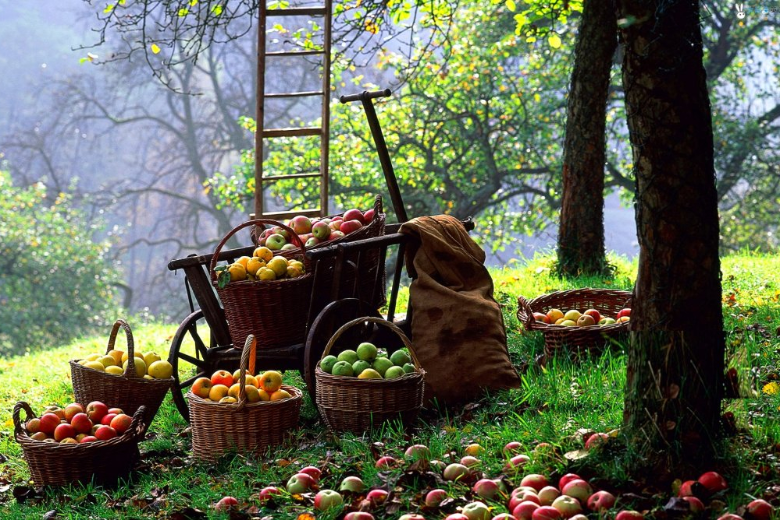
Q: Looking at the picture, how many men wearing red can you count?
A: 0